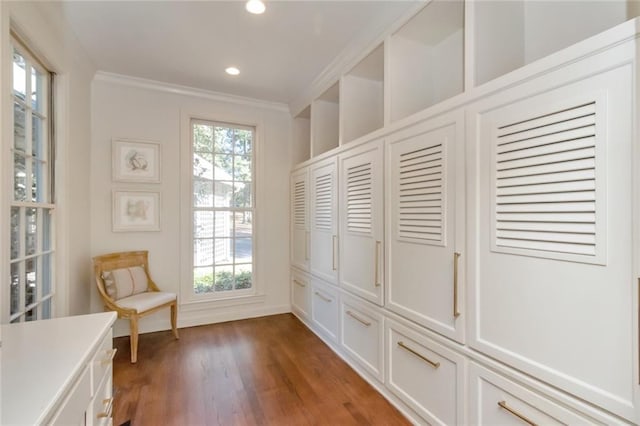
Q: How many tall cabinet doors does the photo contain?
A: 5